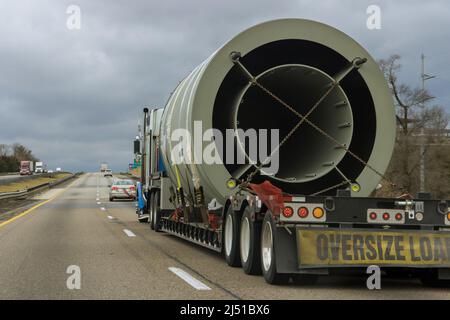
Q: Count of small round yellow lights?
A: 2